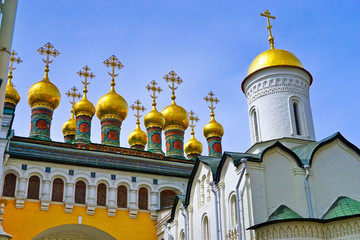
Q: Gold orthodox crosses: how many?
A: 11